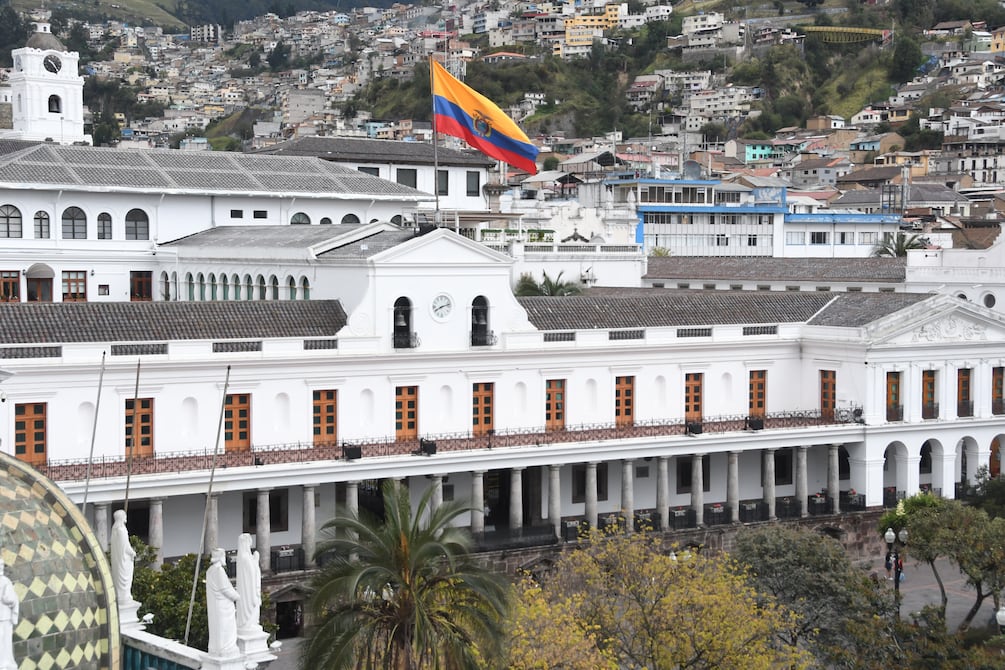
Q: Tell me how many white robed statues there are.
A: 4